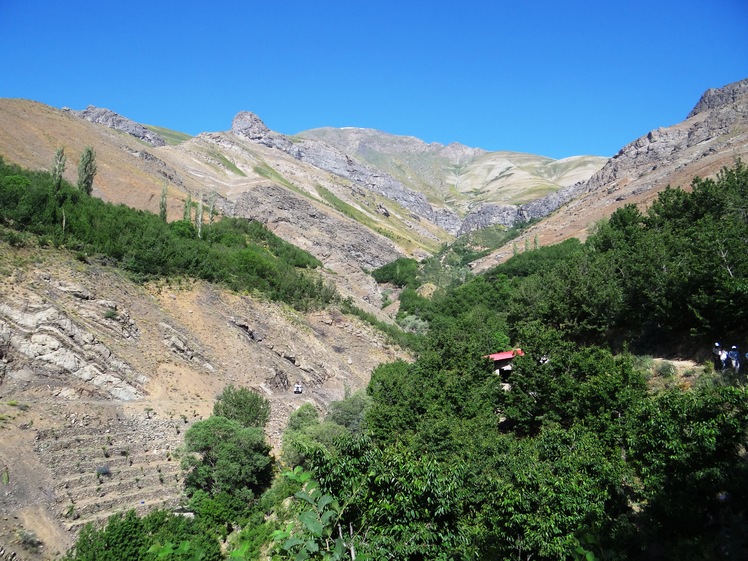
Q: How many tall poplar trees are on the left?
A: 6